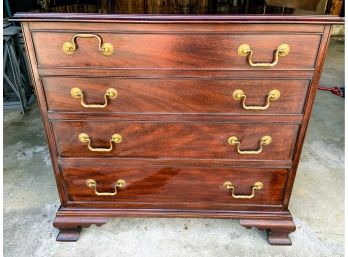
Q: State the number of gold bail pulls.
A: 8